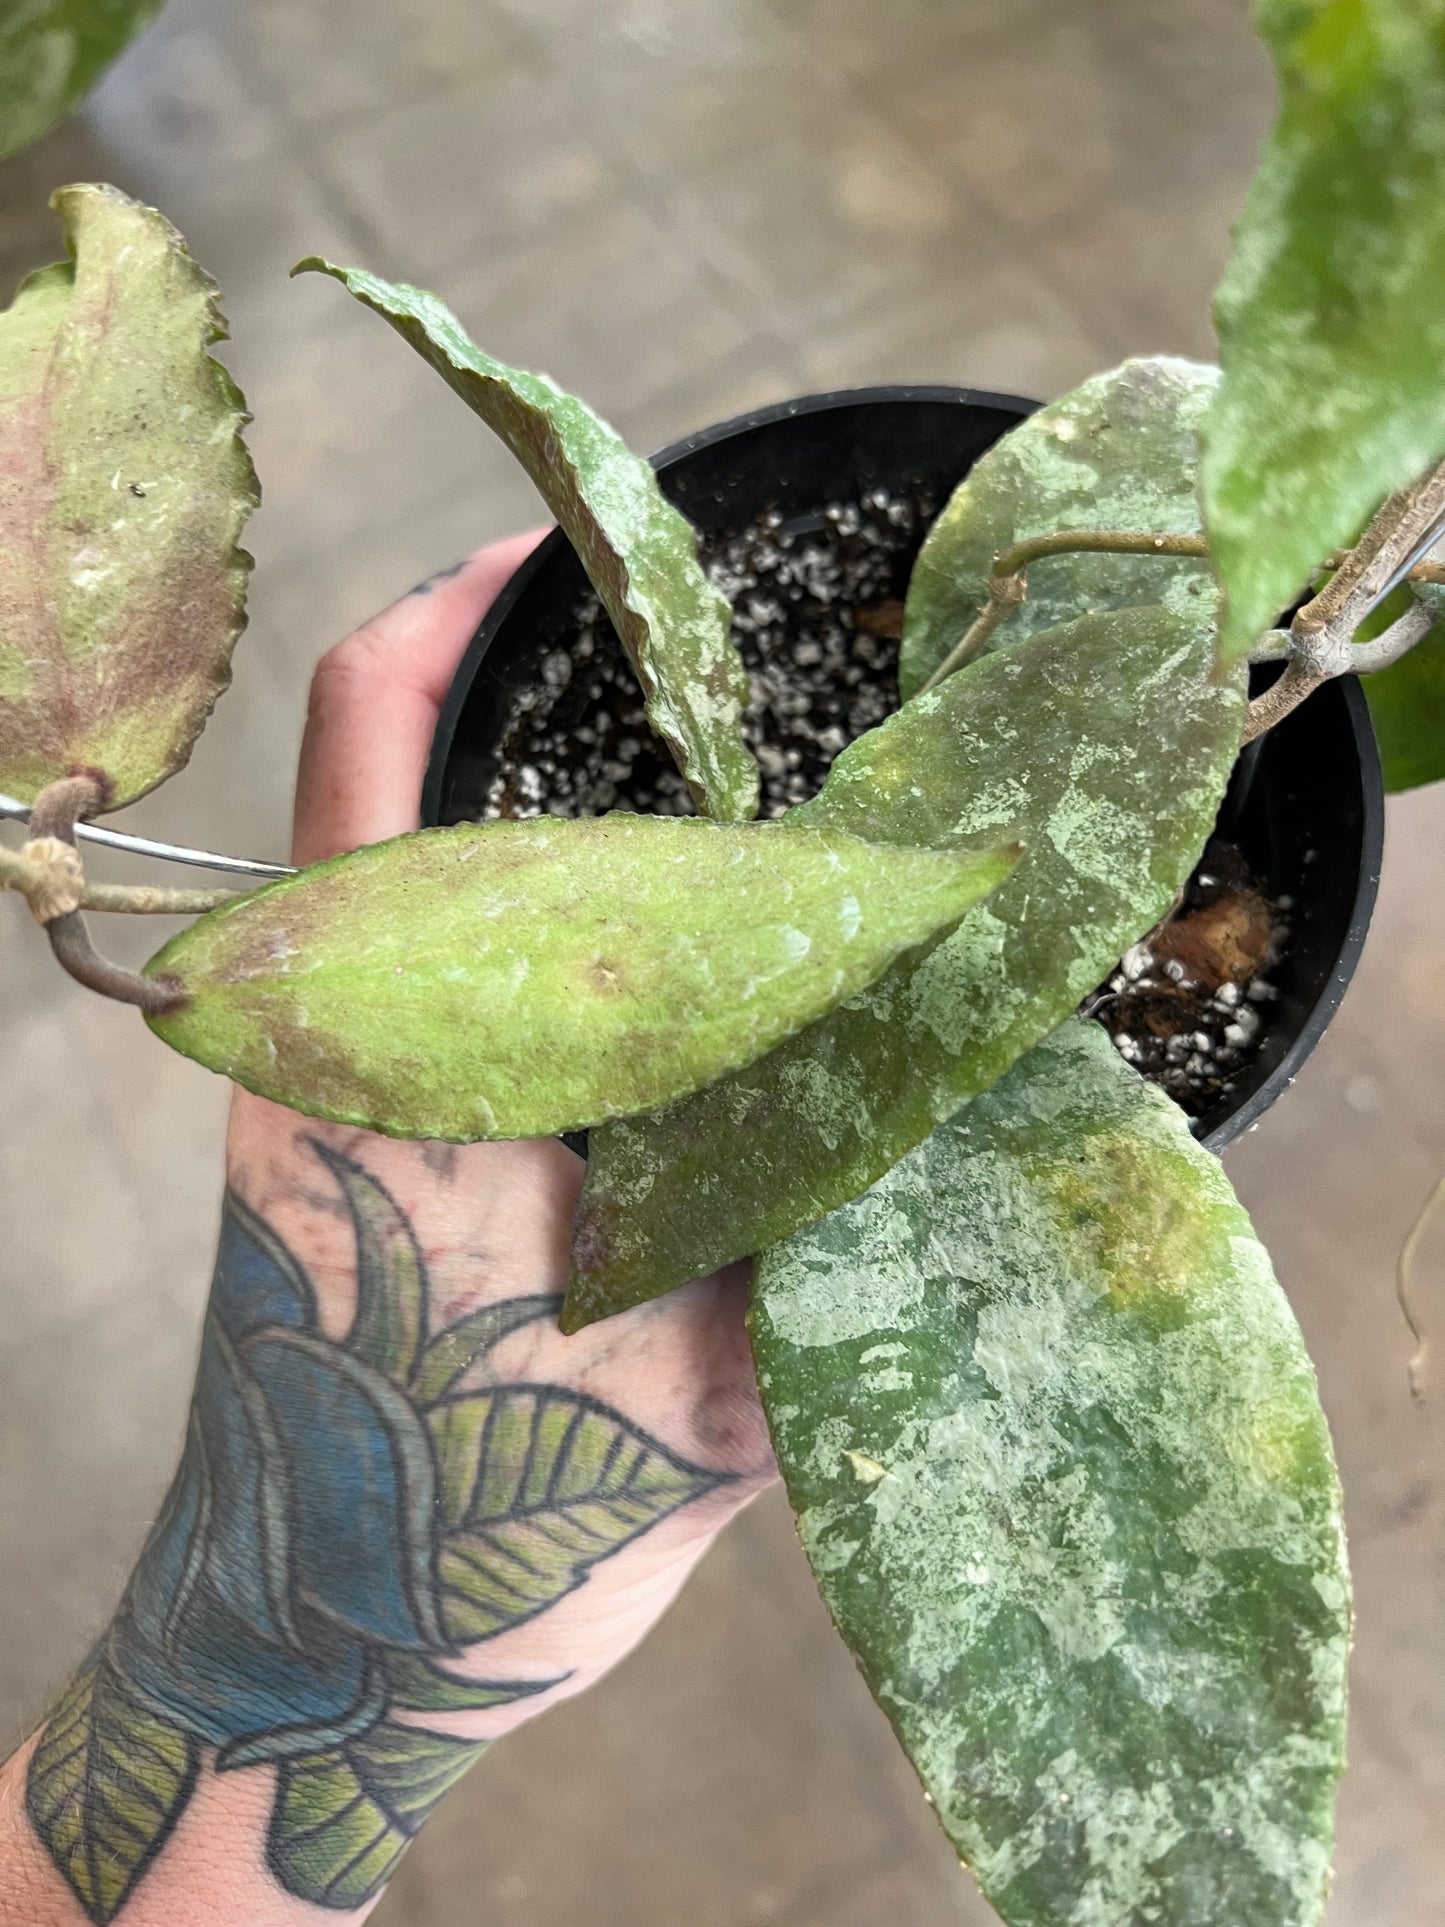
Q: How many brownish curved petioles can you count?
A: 2